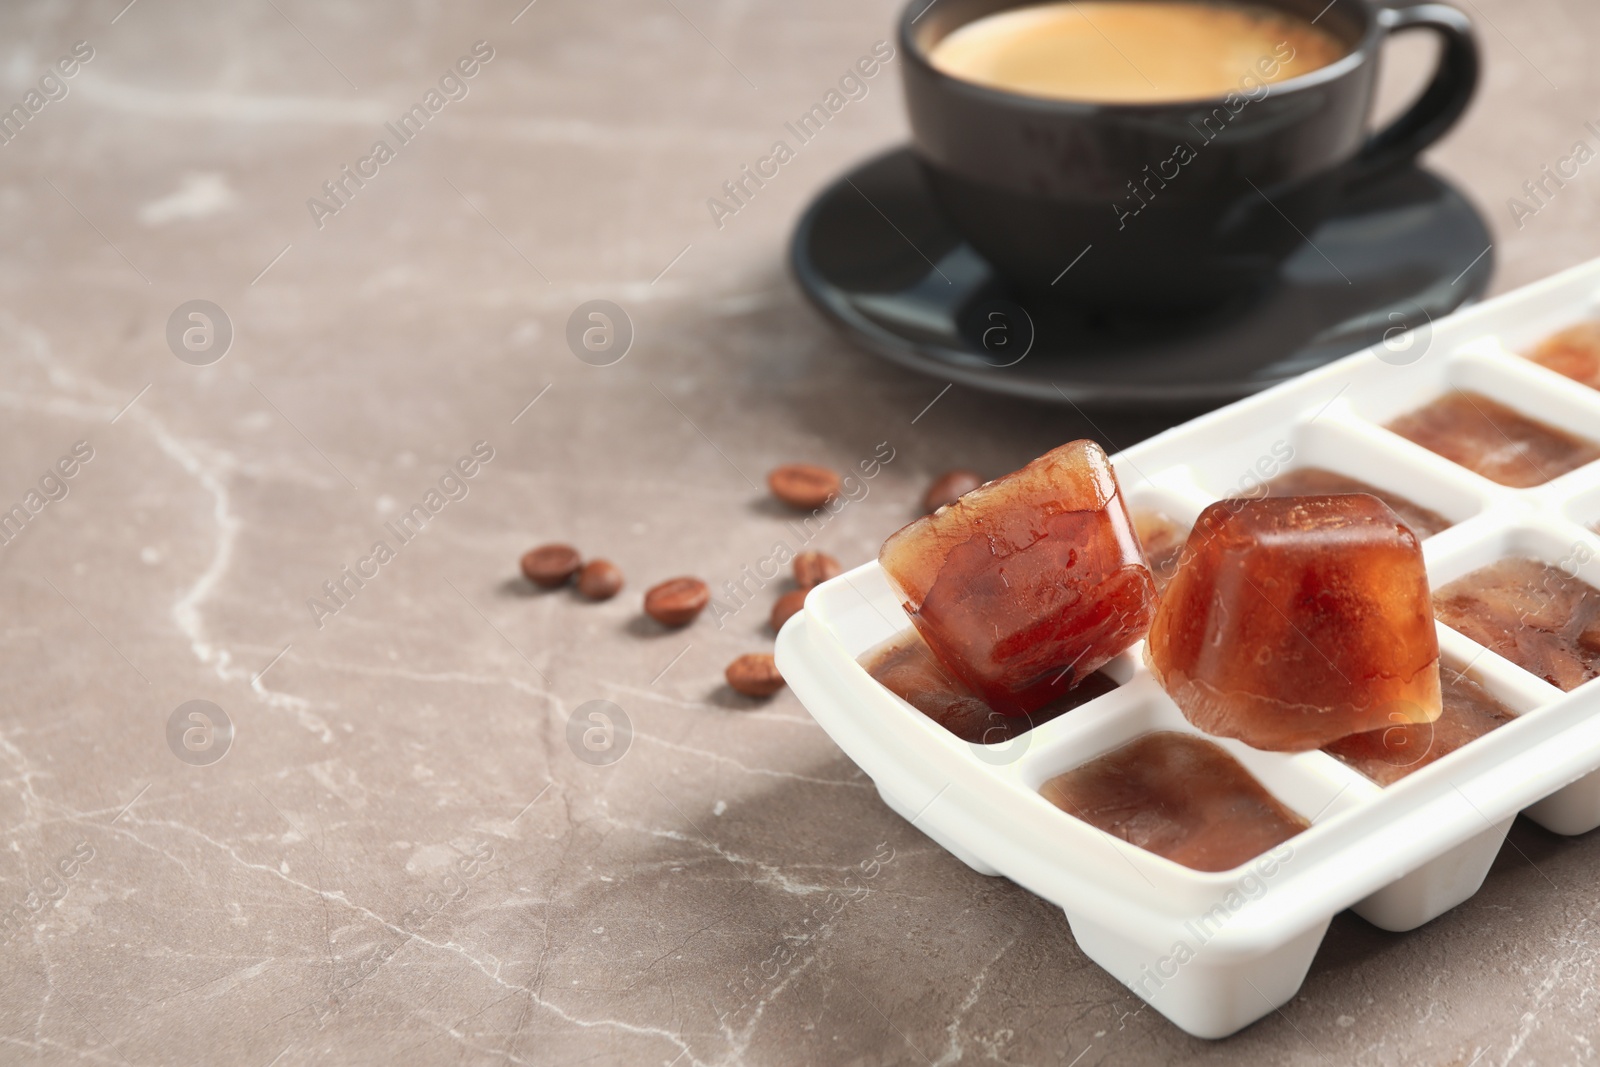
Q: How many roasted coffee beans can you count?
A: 8